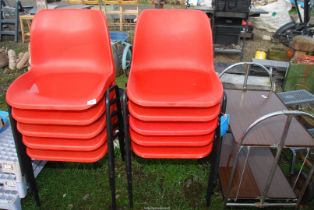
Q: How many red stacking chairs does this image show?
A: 10